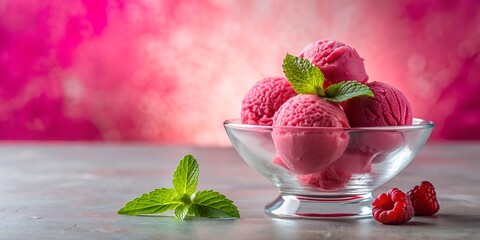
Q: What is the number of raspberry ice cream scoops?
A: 4